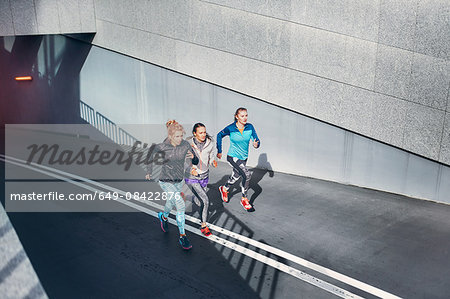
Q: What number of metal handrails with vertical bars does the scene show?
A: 1